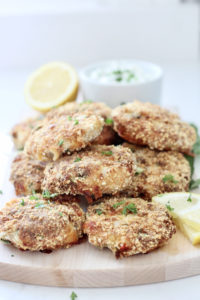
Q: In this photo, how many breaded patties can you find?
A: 9